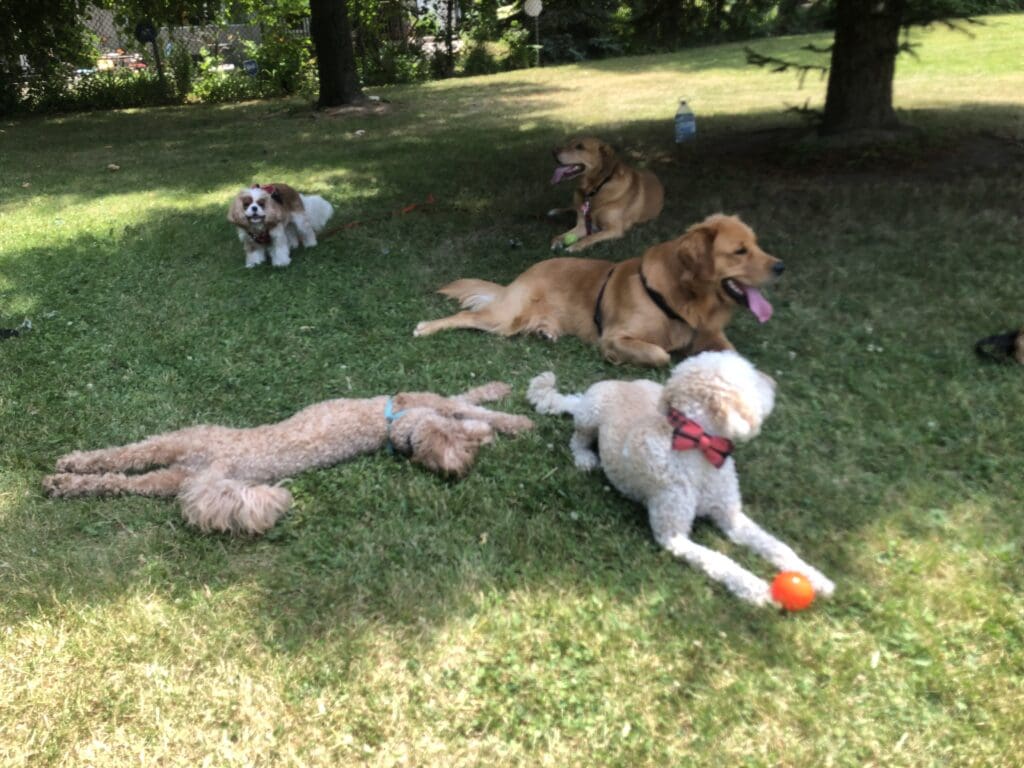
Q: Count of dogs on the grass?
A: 5